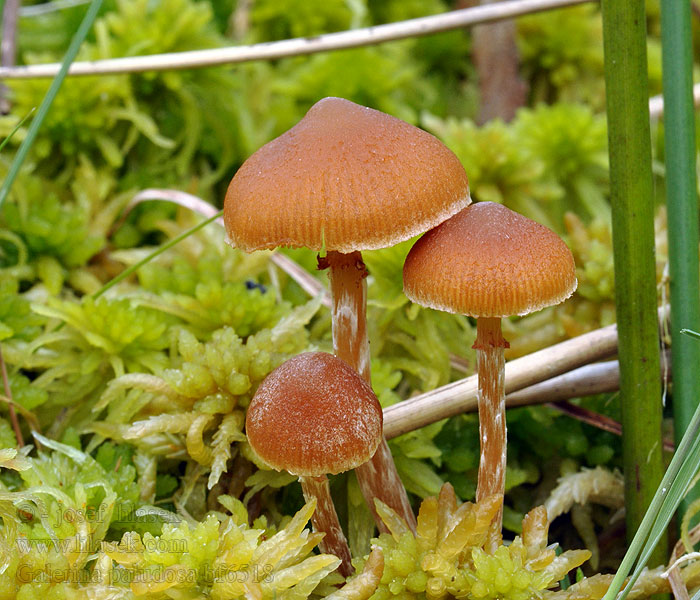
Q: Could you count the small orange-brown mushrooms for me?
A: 3